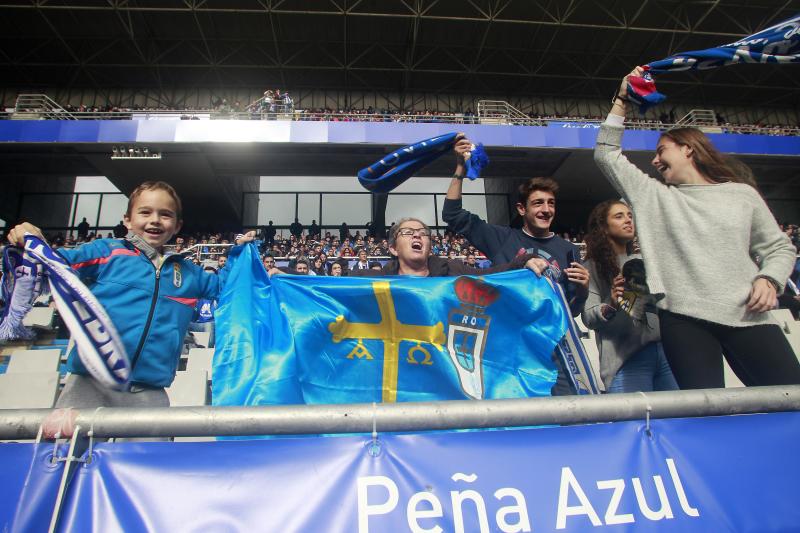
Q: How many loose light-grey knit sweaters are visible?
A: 1